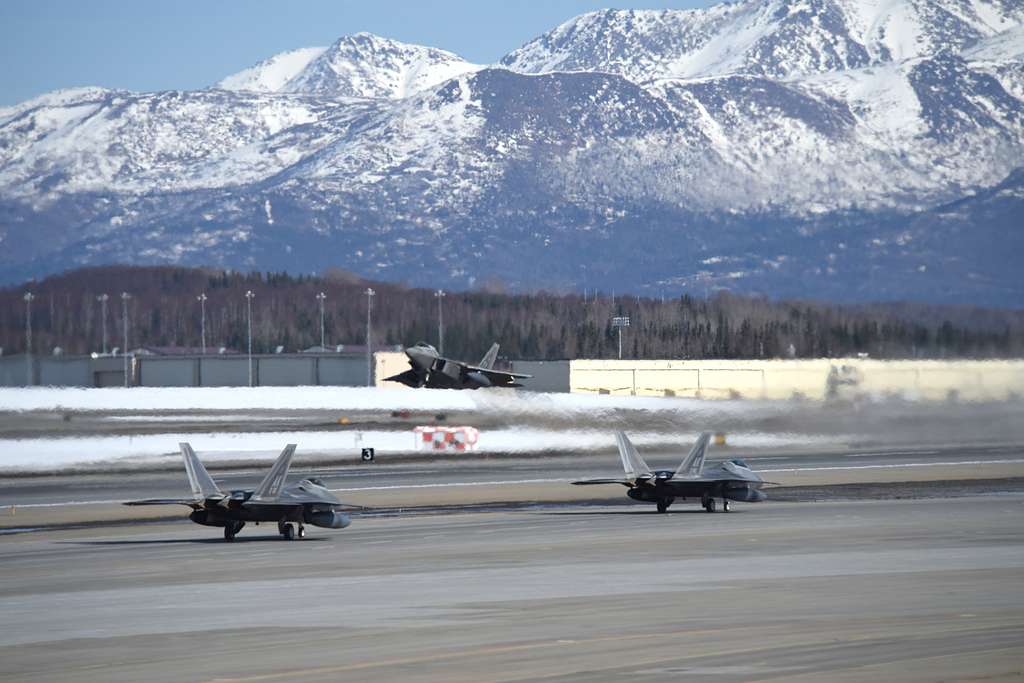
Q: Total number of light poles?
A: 9